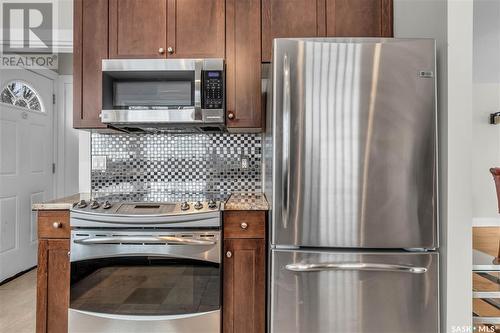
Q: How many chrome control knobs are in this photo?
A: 6